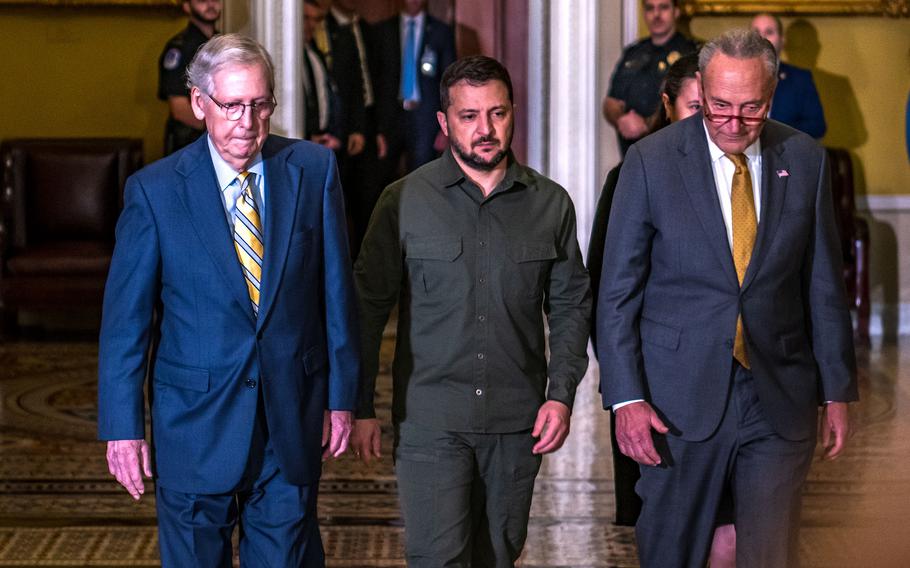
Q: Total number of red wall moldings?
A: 0